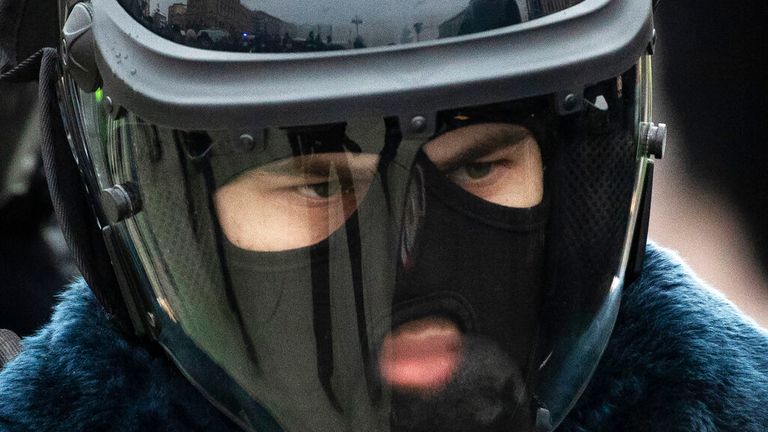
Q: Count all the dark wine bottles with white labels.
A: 0